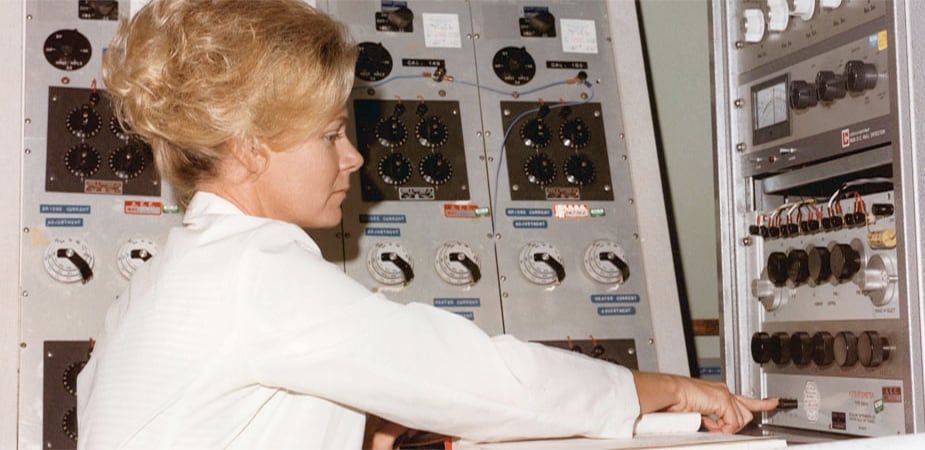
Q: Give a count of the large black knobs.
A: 13